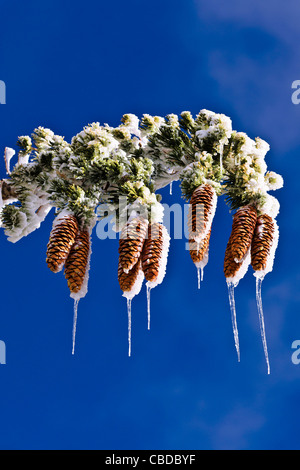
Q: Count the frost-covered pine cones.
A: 10